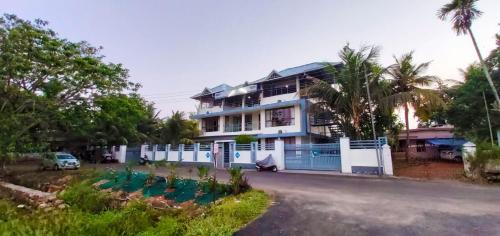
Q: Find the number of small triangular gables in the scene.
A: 2